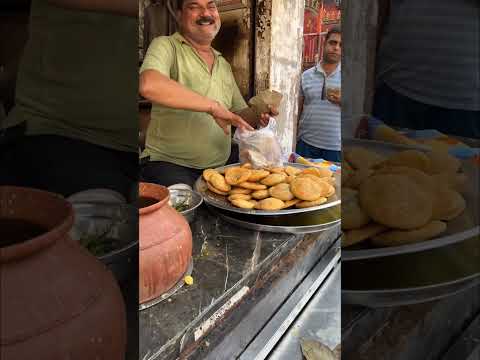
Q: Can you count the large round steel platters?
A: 2